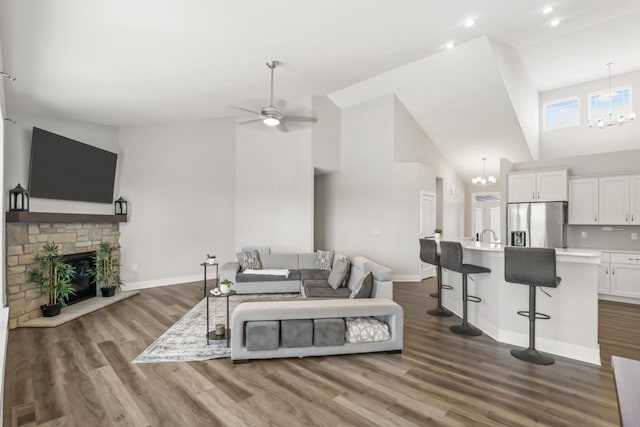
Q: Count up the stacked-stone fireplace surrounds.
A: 1